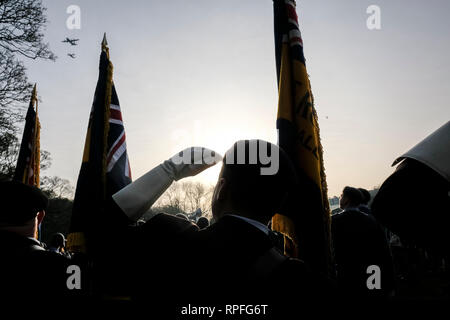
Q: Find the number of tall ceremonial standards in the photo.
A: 3